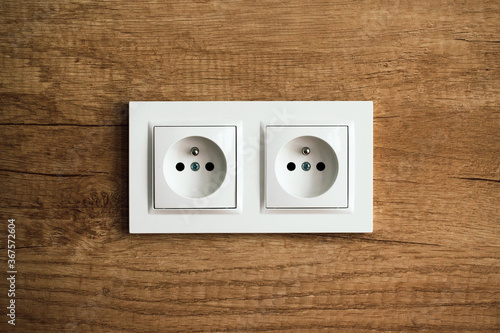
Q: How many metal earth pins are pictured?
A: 2